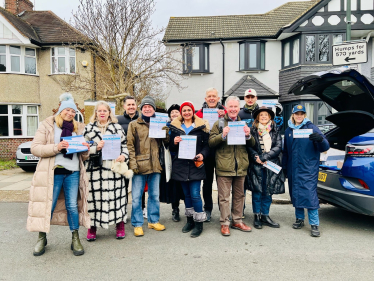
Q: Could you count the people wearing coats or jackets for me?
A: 11